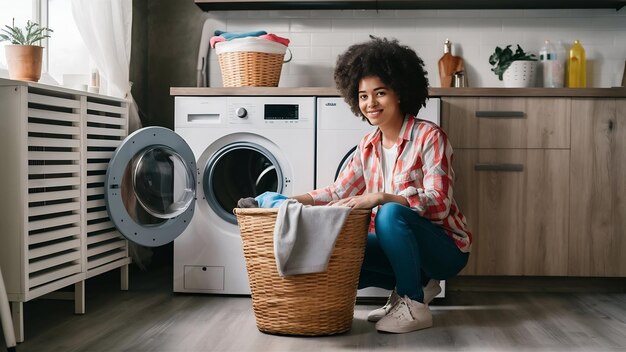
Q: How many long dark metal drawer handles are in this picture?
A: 2